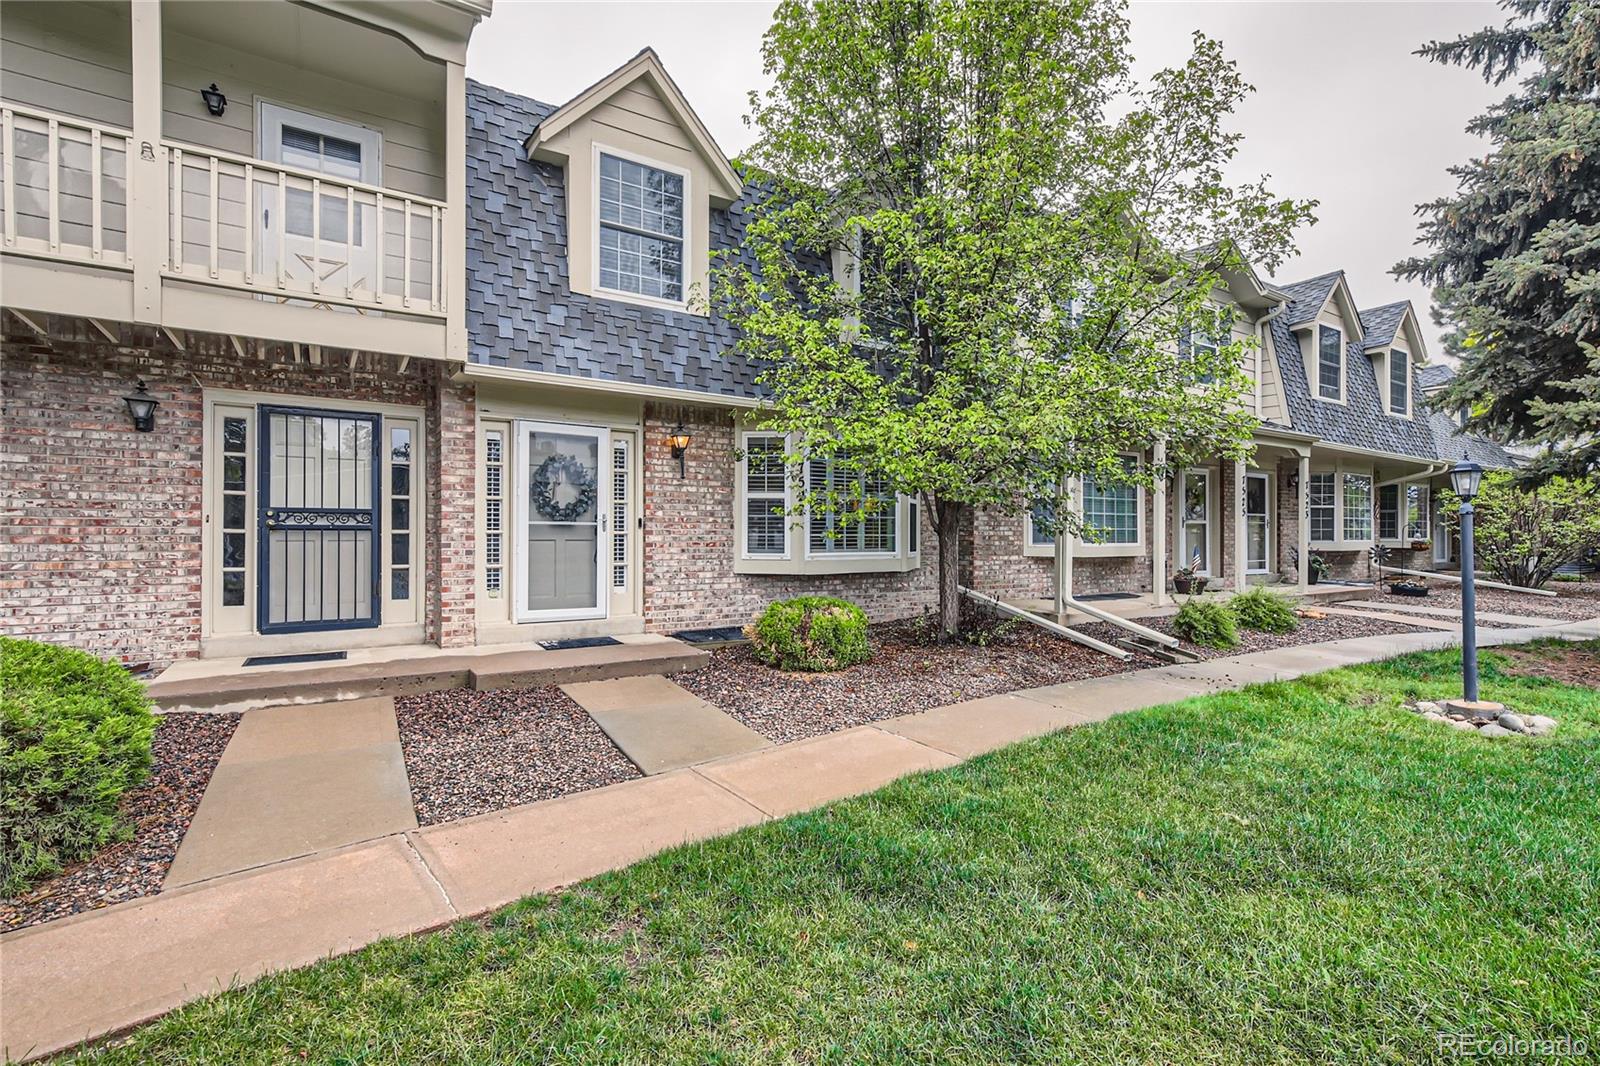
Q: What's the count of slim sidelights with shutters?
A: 2